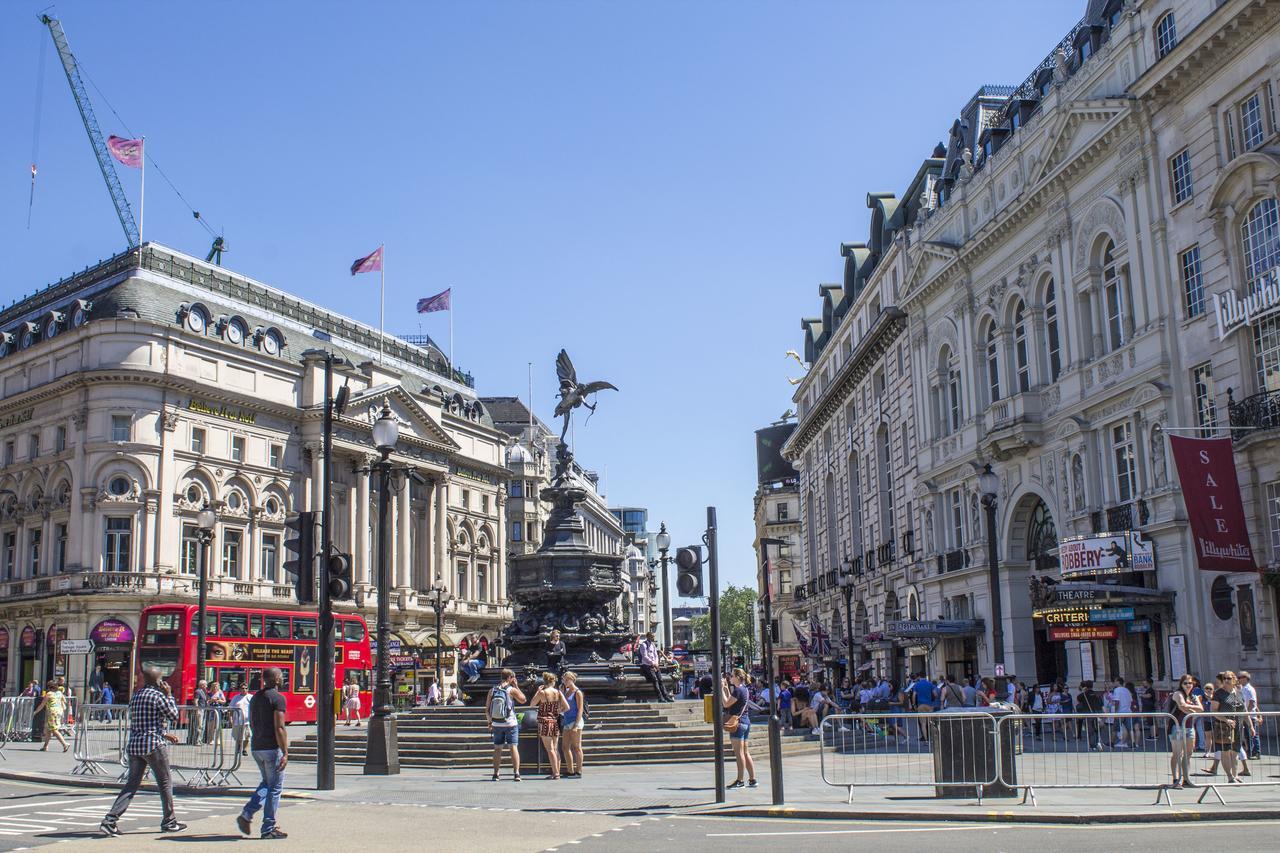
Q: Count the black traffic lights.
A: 3